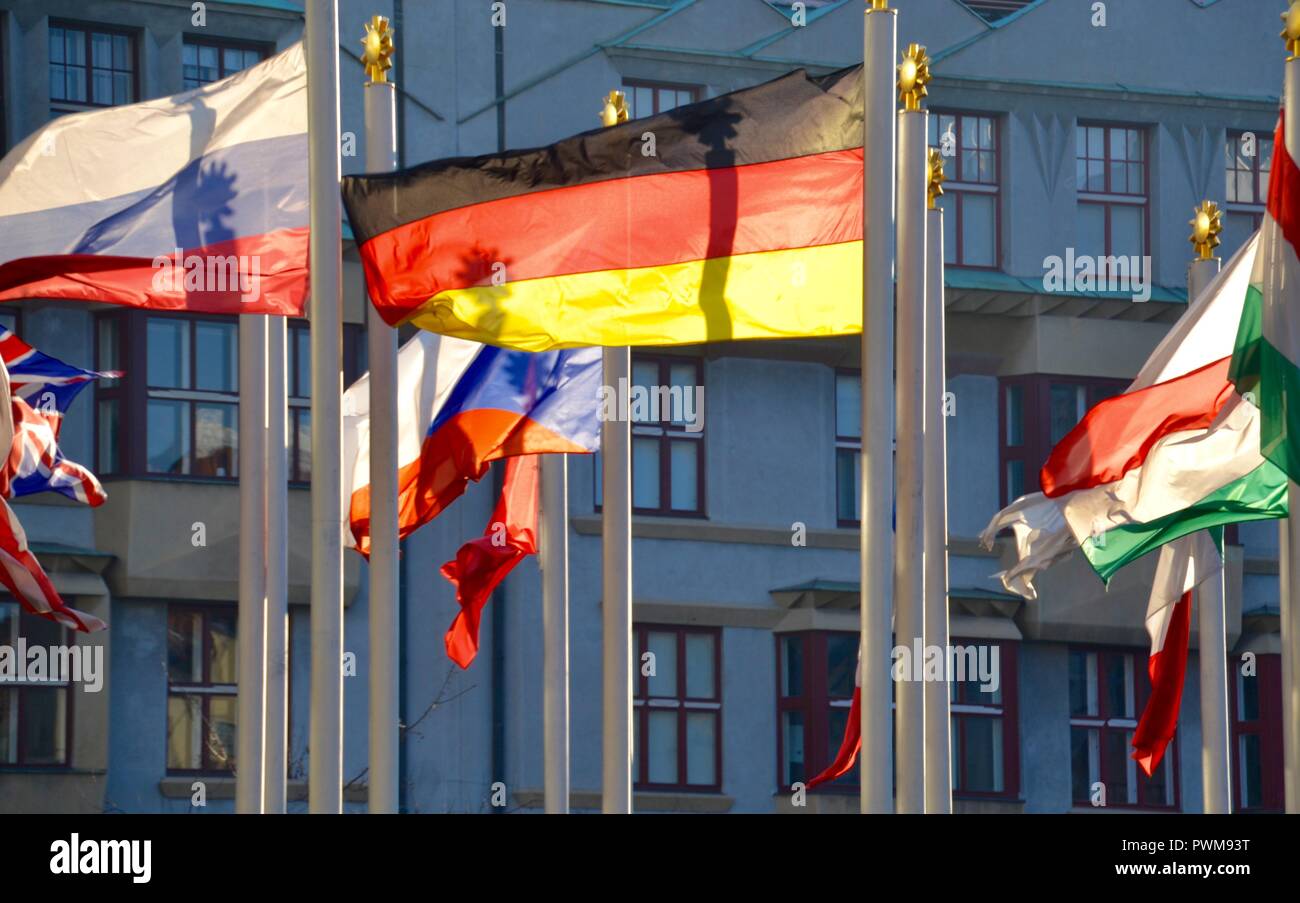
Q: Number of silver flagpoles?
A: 11